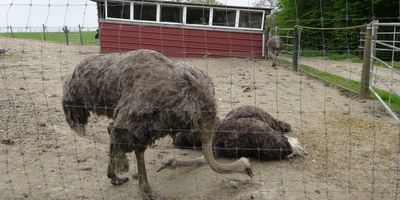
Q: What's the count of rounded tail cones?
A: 0